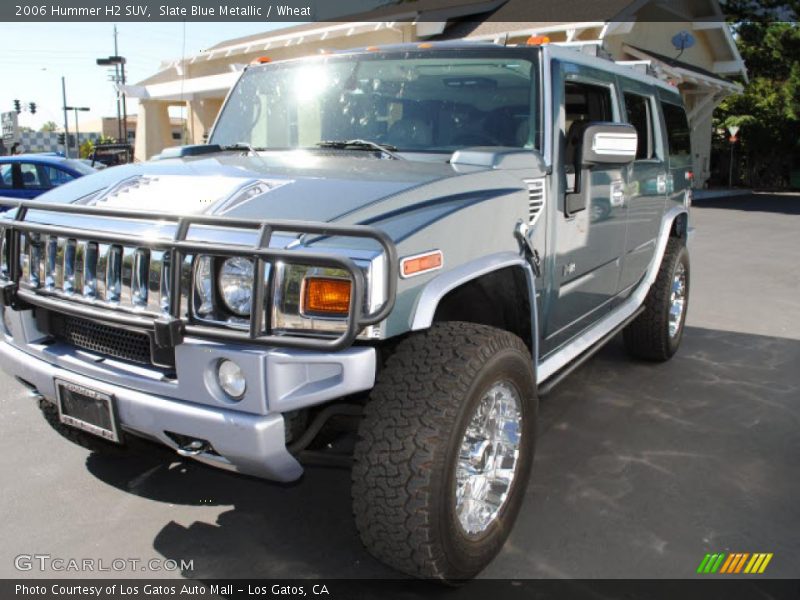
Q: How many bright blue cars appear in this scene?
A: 1